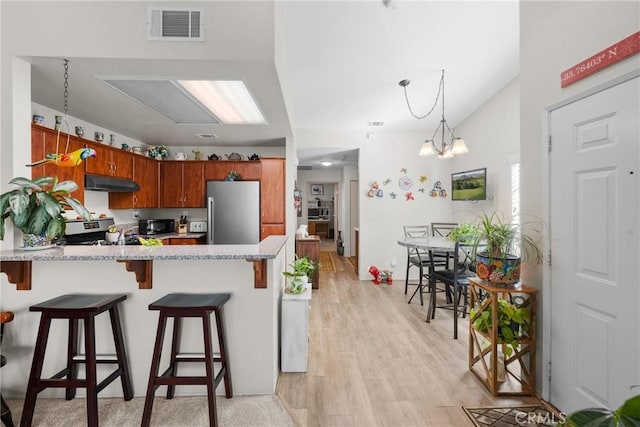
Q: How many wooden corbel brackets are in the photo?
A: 3